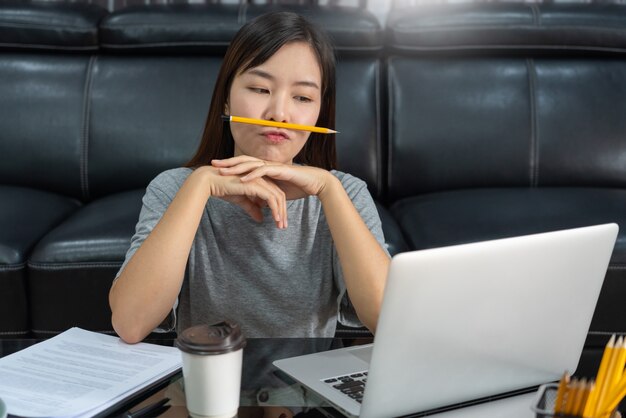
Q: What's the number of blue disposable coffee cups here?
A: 0